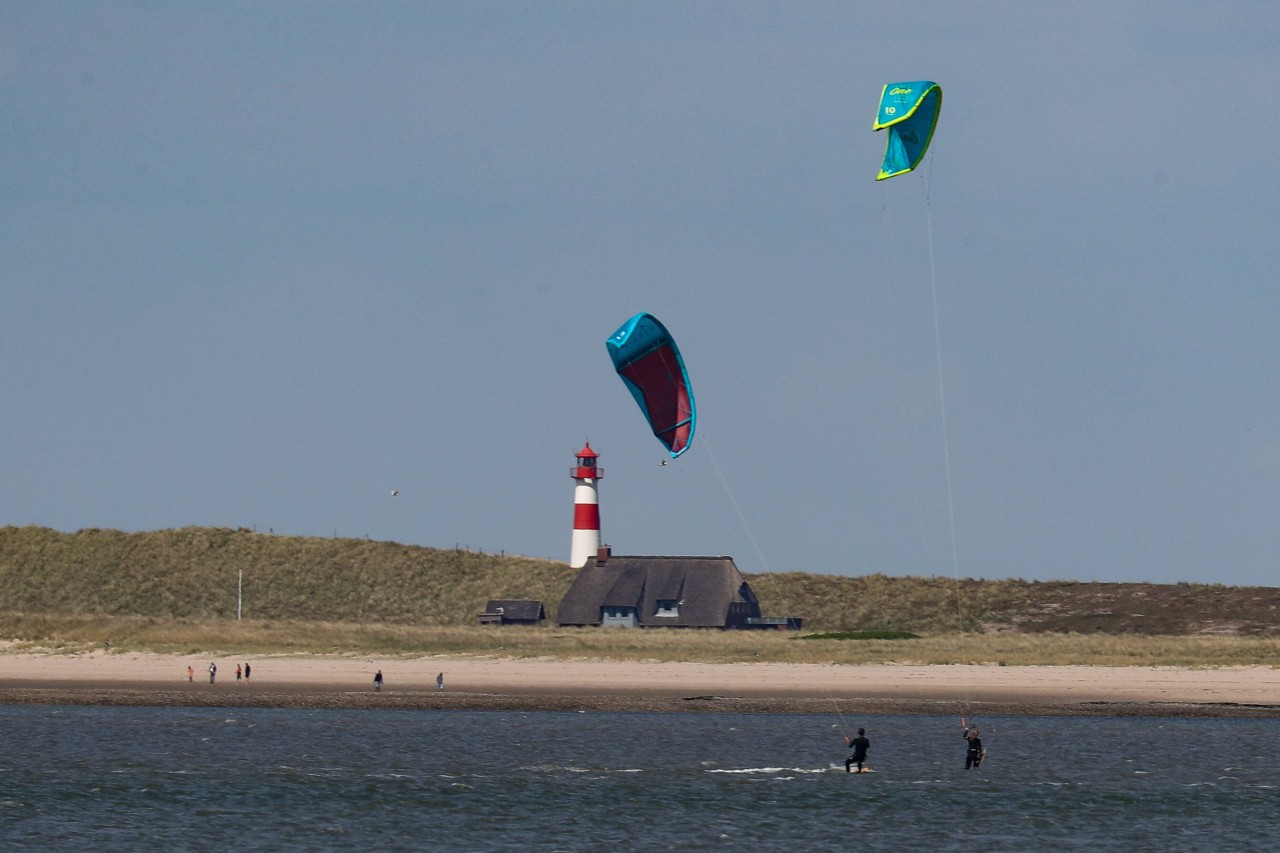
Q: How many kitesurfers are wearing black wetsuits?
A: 2